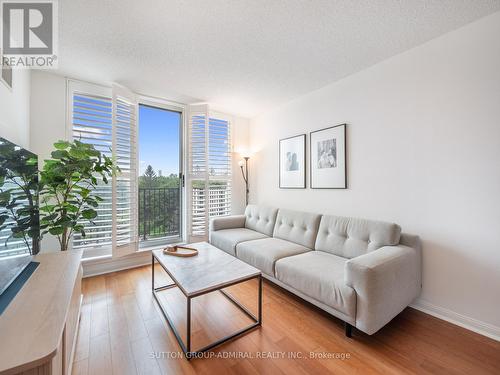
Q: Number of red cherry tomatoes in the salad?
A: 0